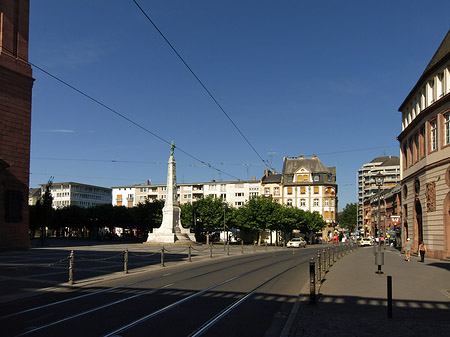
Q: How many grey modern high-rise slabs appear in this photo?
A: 1